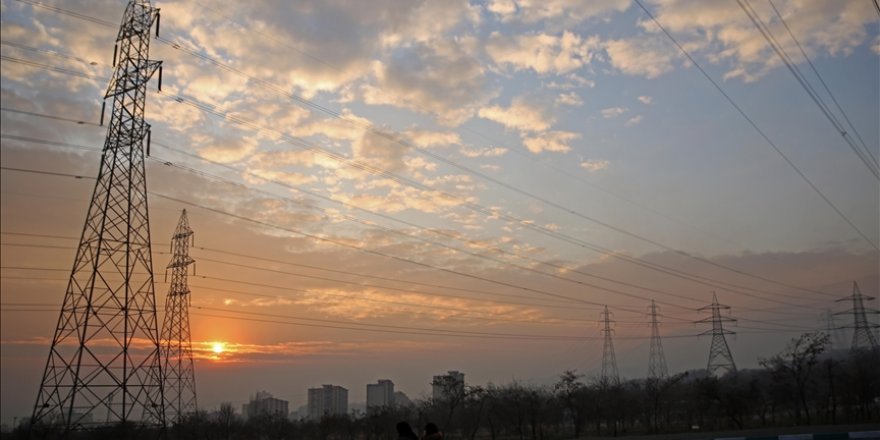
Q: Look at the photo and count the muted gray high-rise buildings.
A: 4